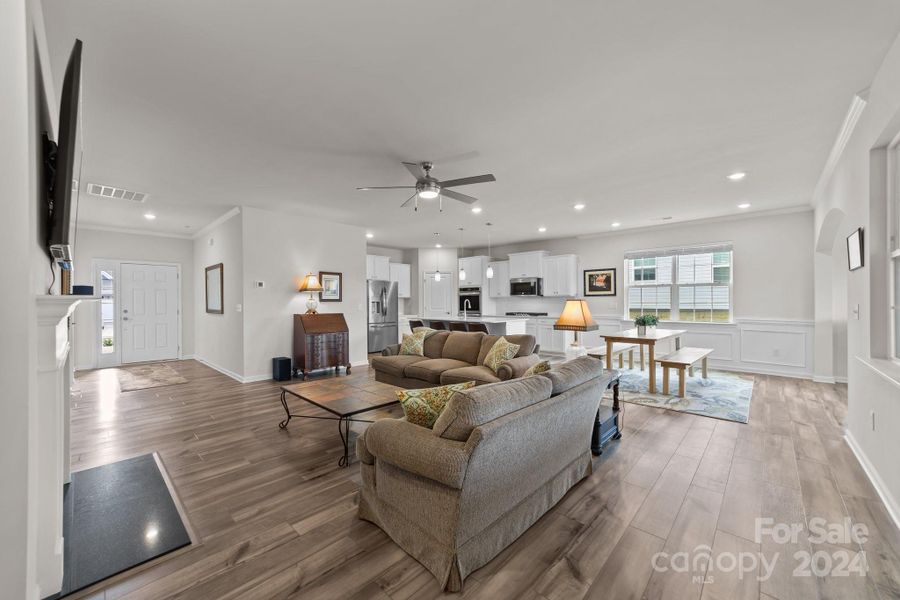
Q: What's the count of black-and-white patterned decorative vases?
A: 0